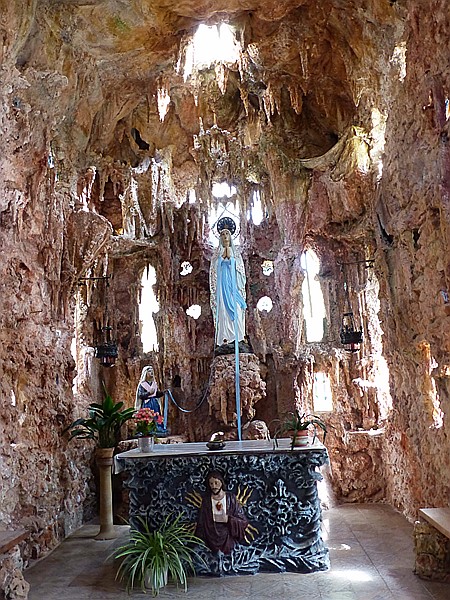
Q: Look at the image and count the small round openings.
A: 4